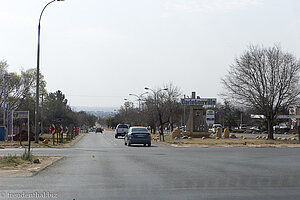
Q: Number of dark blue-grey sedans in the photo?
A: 1